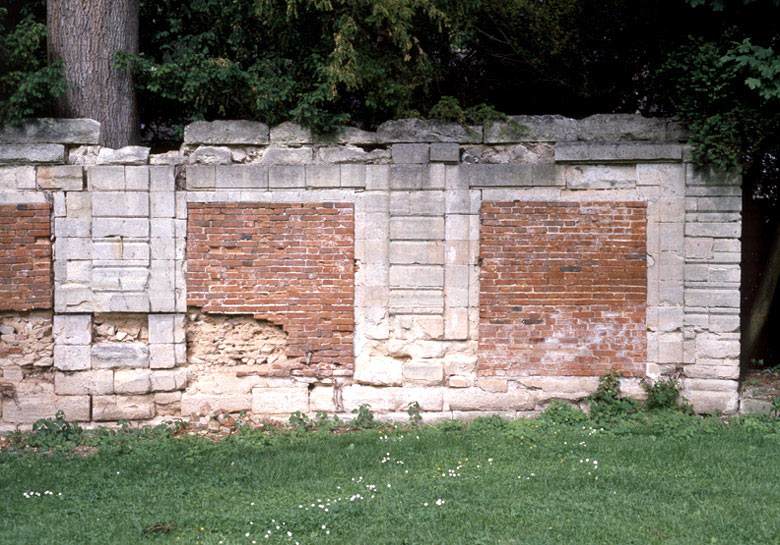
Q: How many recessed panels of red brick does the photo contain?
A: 3